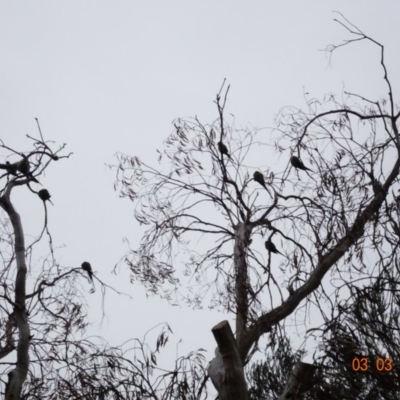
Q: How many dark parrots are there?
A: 8